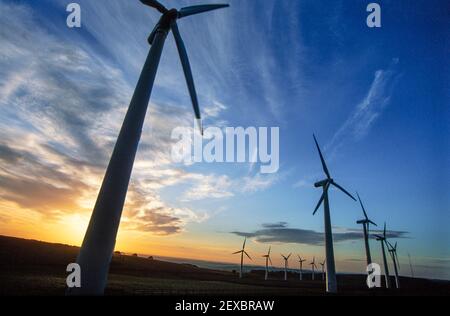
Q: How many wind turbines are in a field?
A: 11